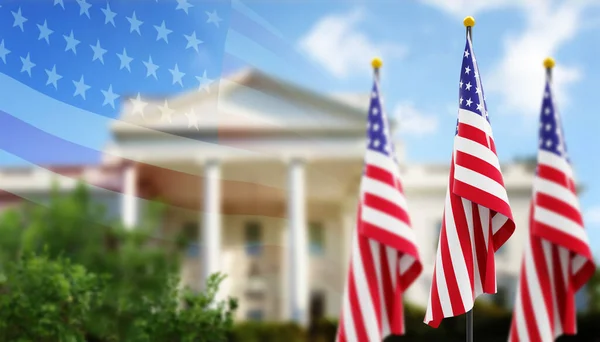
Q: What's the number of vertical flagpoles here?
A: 3